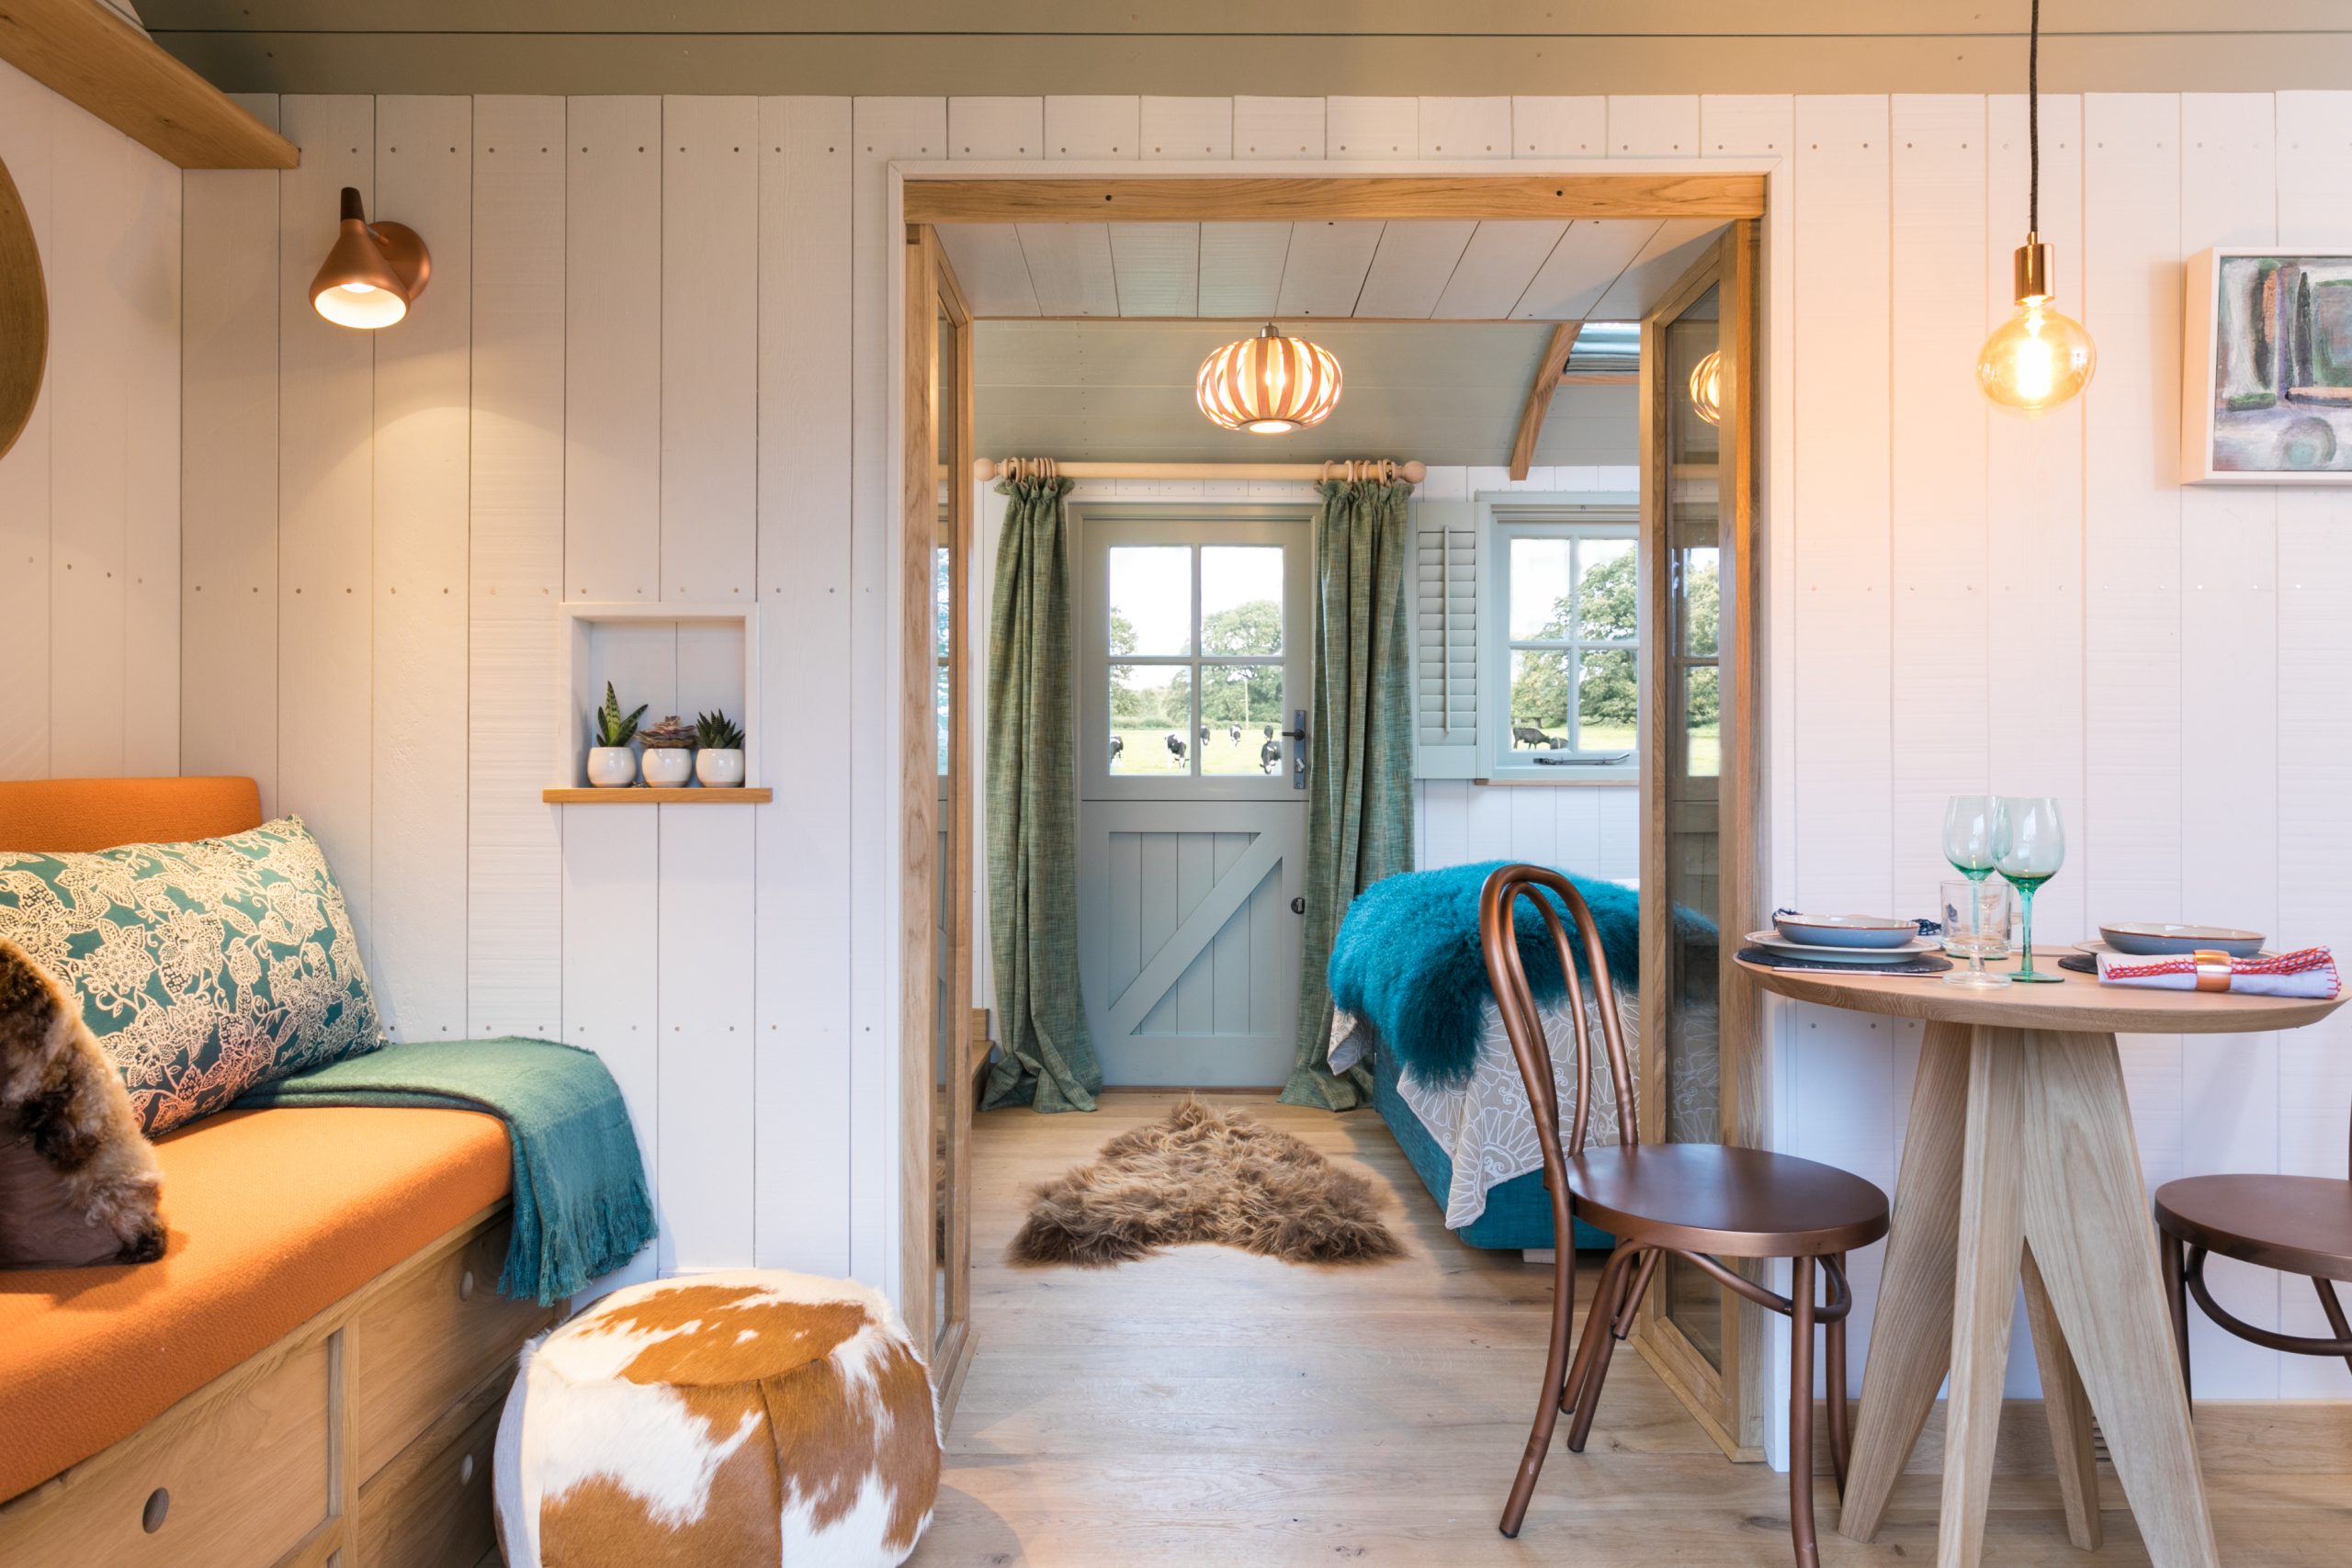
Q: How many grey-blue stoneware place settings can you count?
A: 2